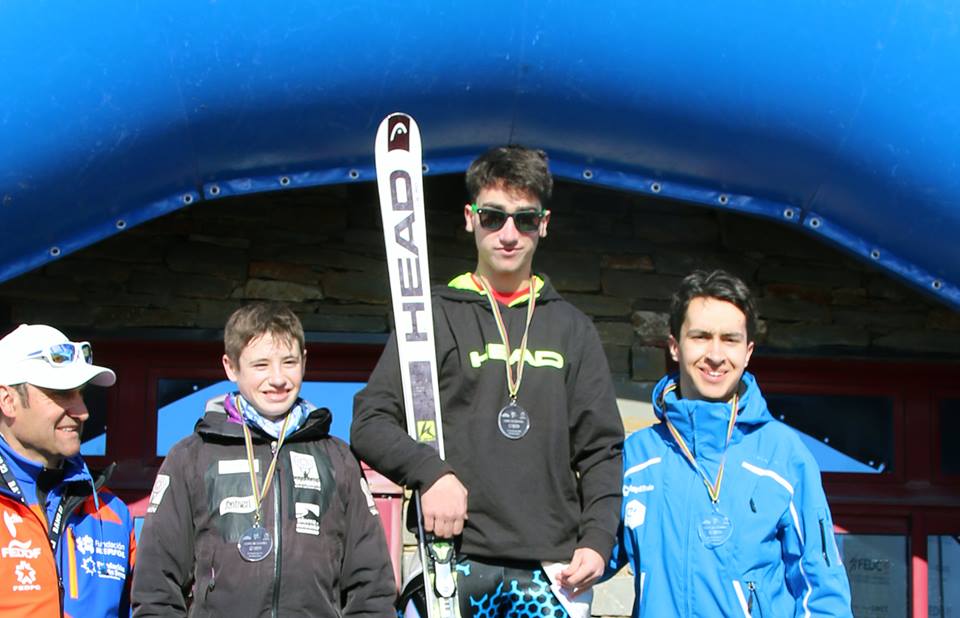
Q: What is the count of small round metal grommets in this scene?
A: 14